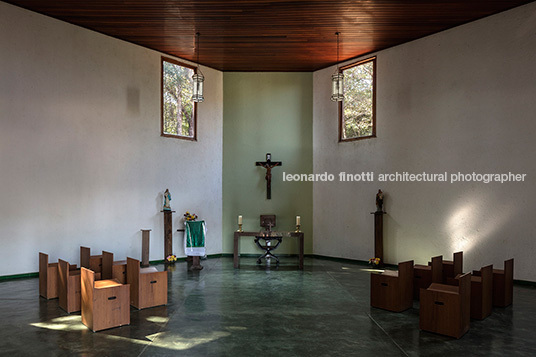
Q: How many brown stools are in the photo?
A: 12